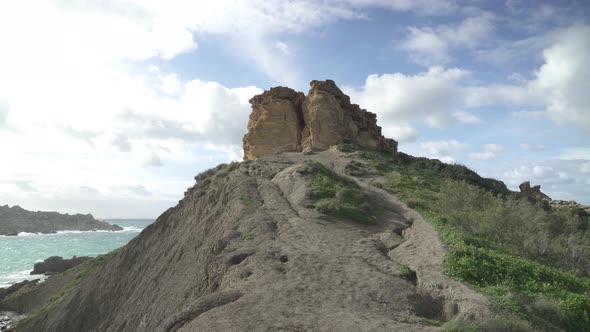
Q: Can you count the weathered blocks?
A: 2